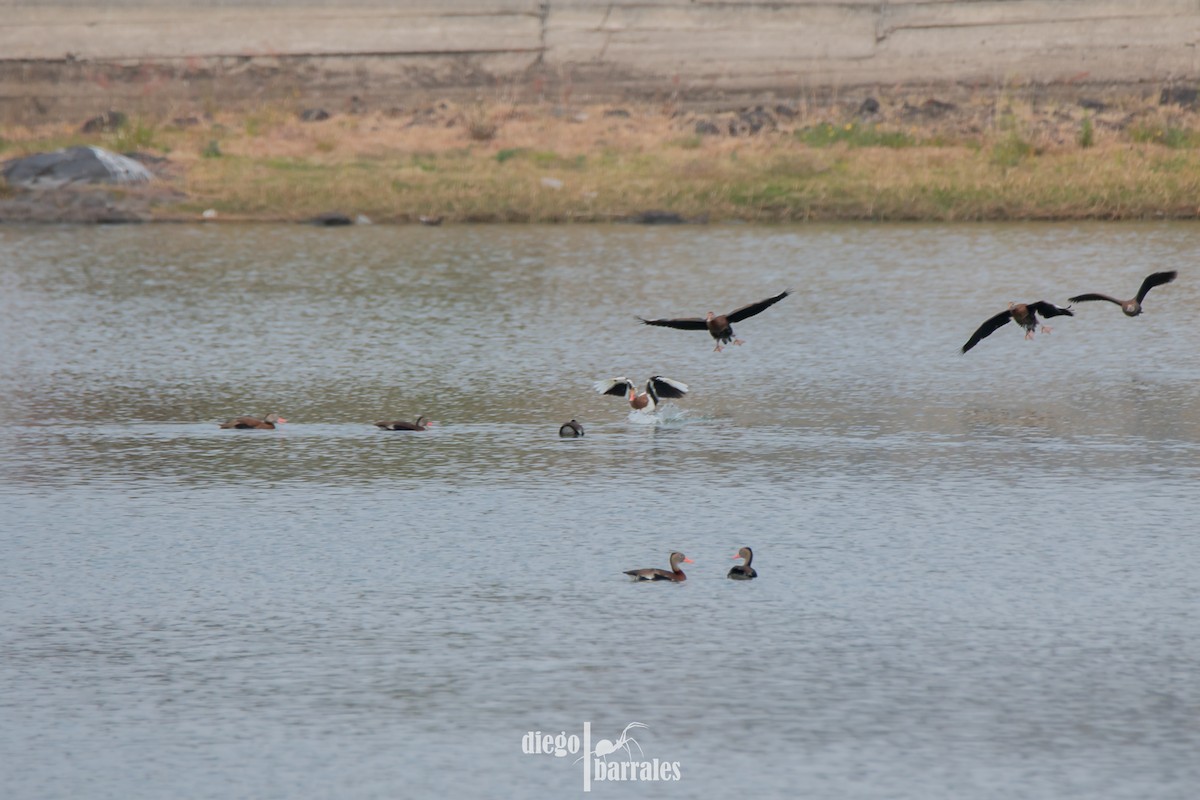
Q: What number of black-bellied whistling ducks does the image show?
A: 9